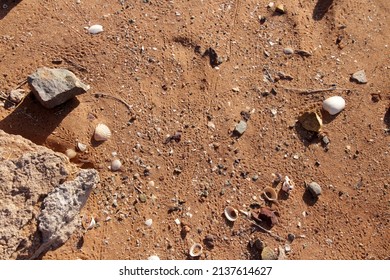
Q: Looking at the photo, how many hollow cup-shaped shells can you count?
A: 3